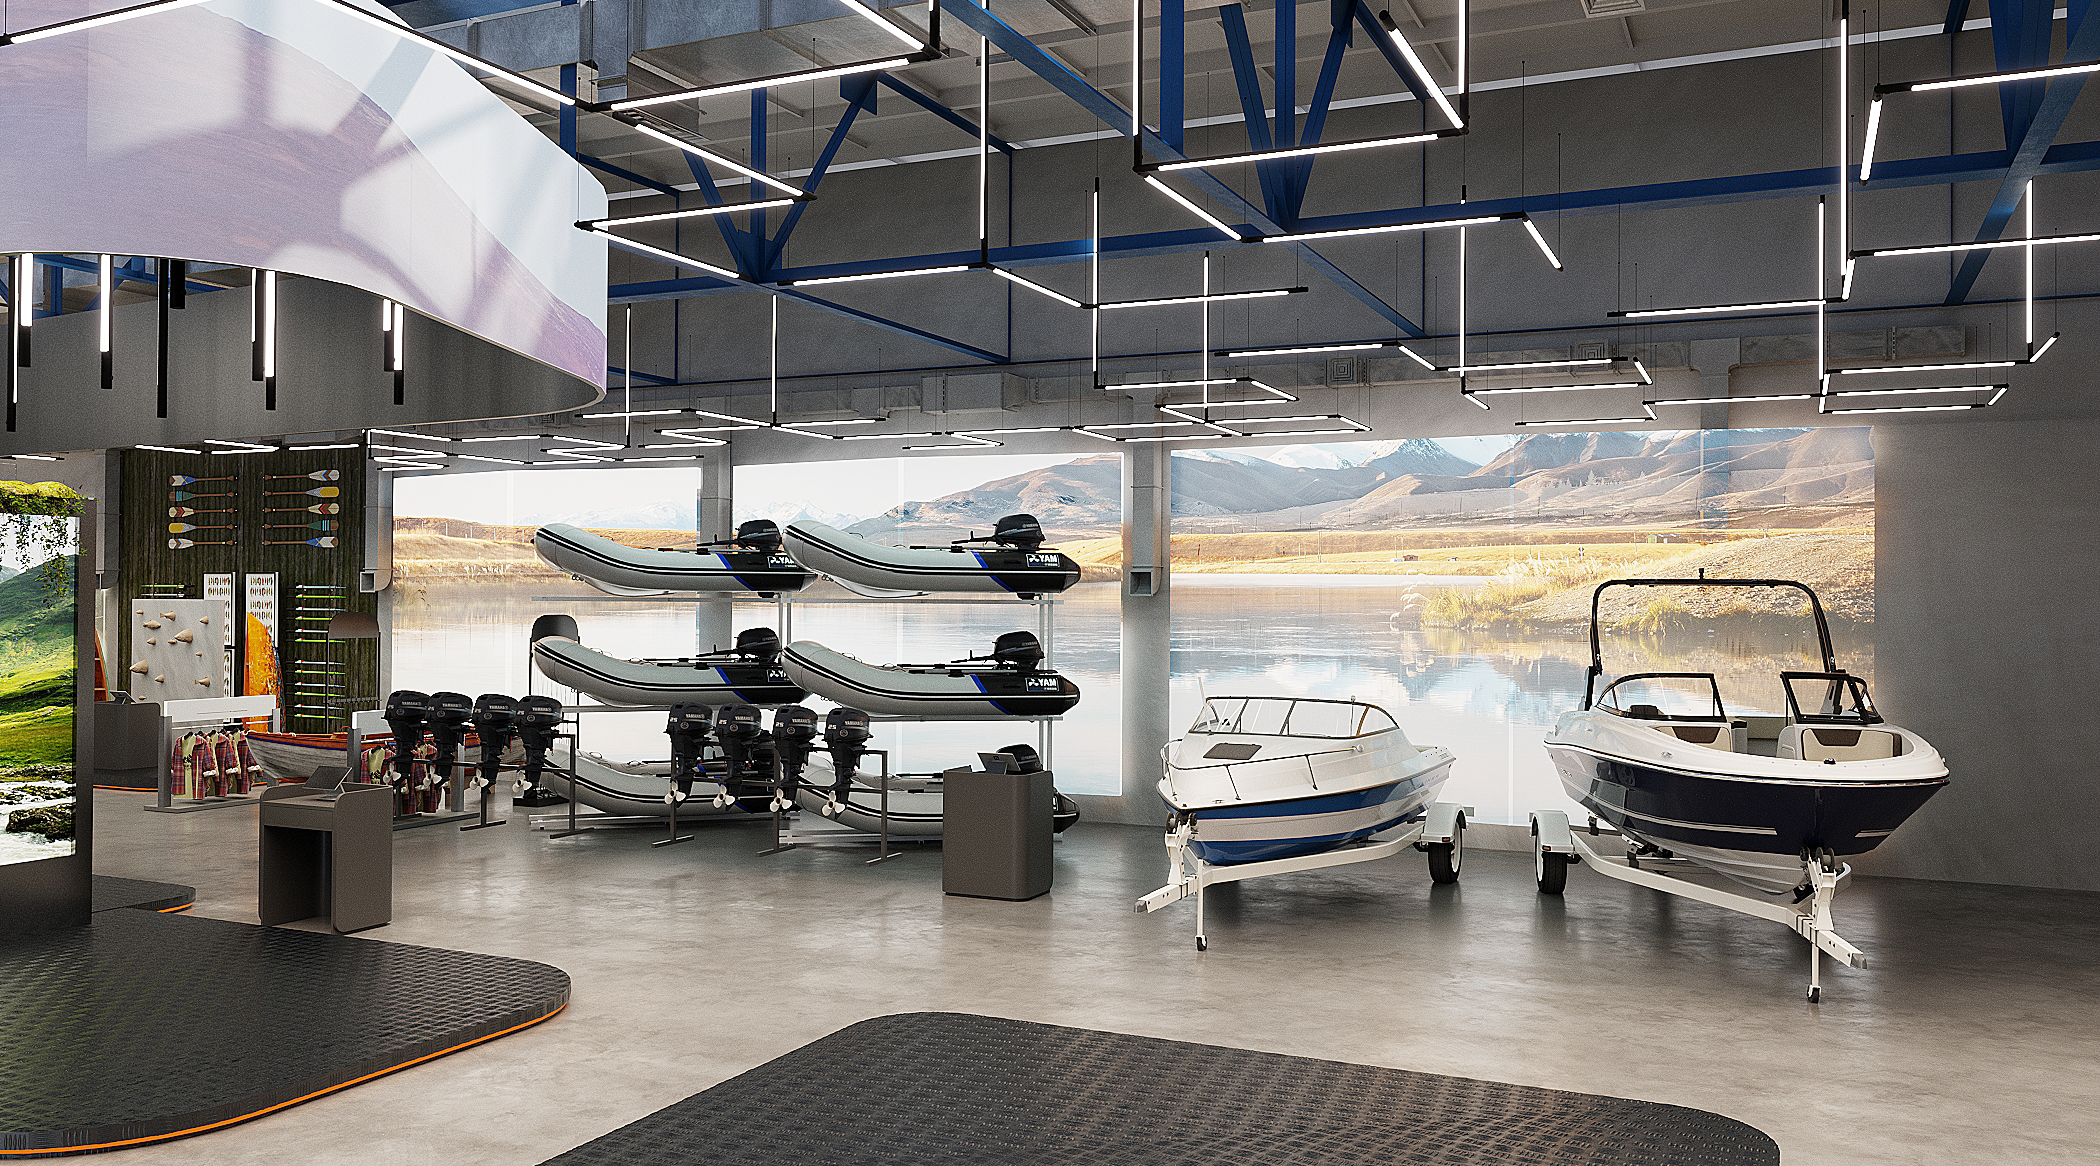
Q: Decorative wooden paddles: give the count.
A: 10